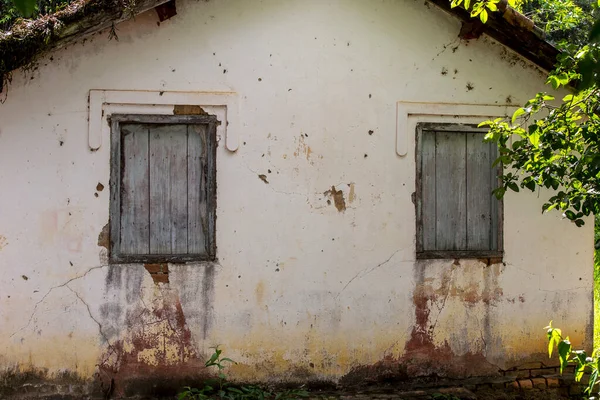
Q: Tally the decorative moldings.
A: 2